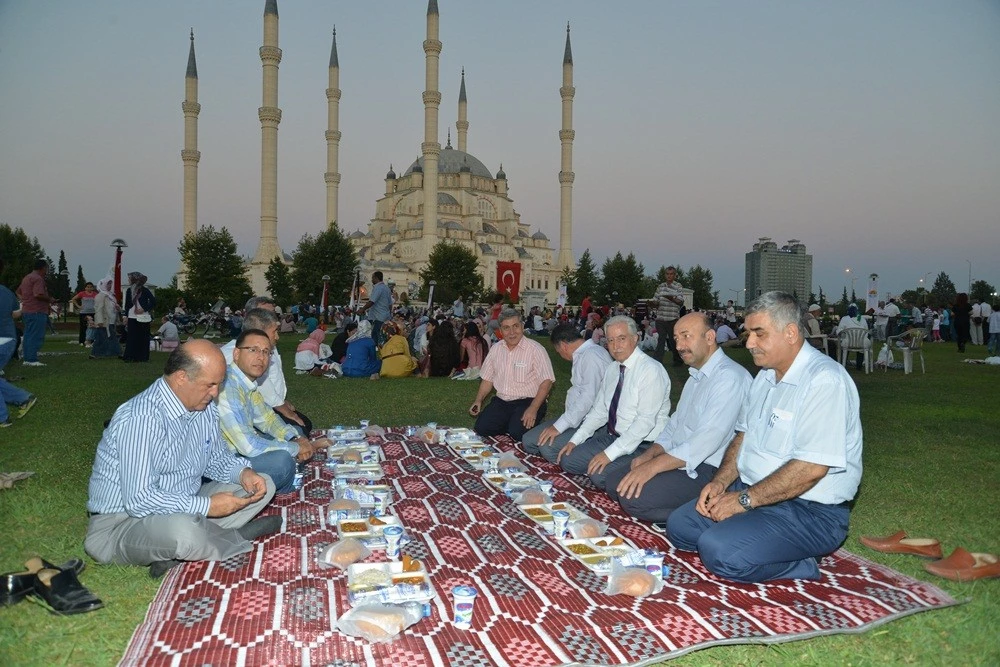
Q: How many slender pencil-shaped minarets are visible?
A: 6